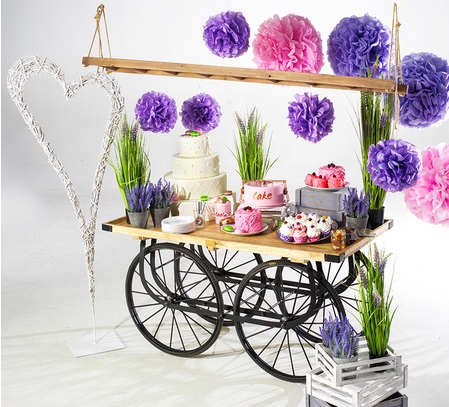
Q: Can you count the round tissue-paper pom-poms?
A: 9